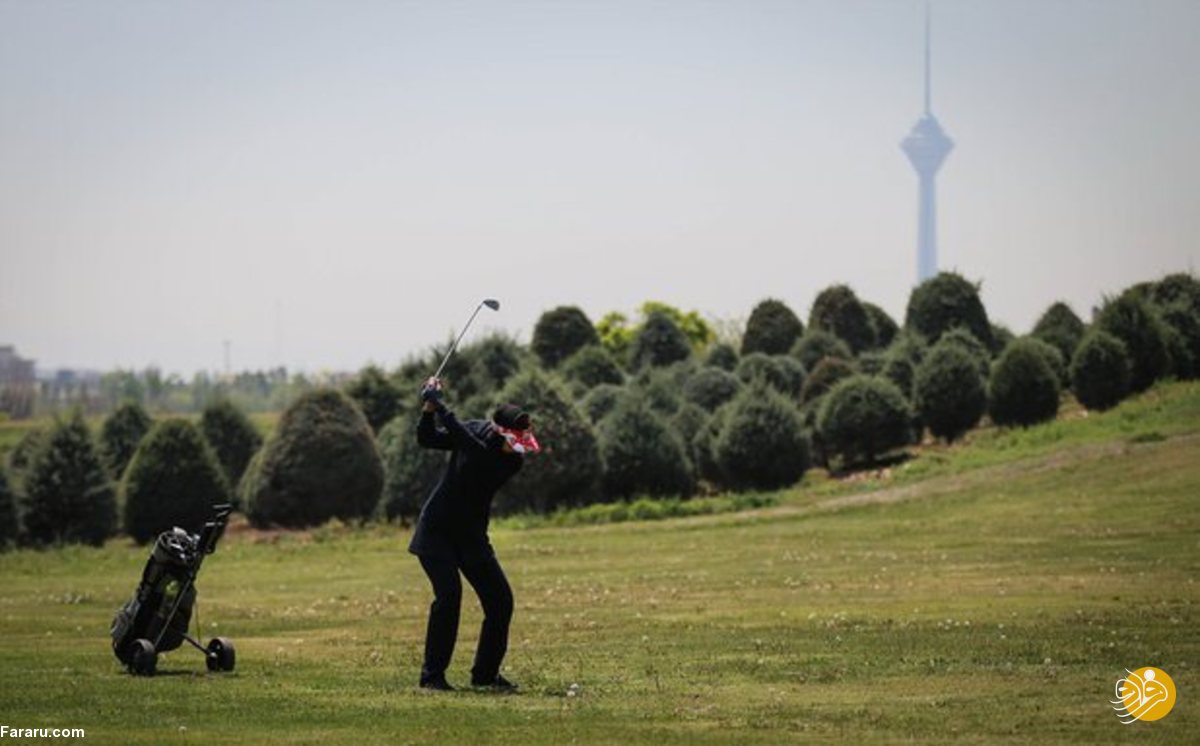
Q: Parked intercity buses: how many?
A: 0